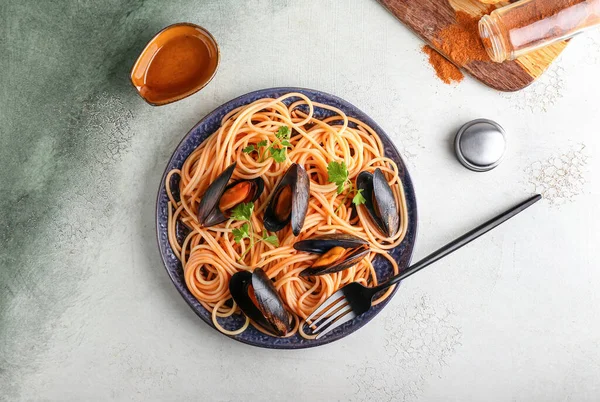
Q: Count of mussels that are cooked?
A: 5